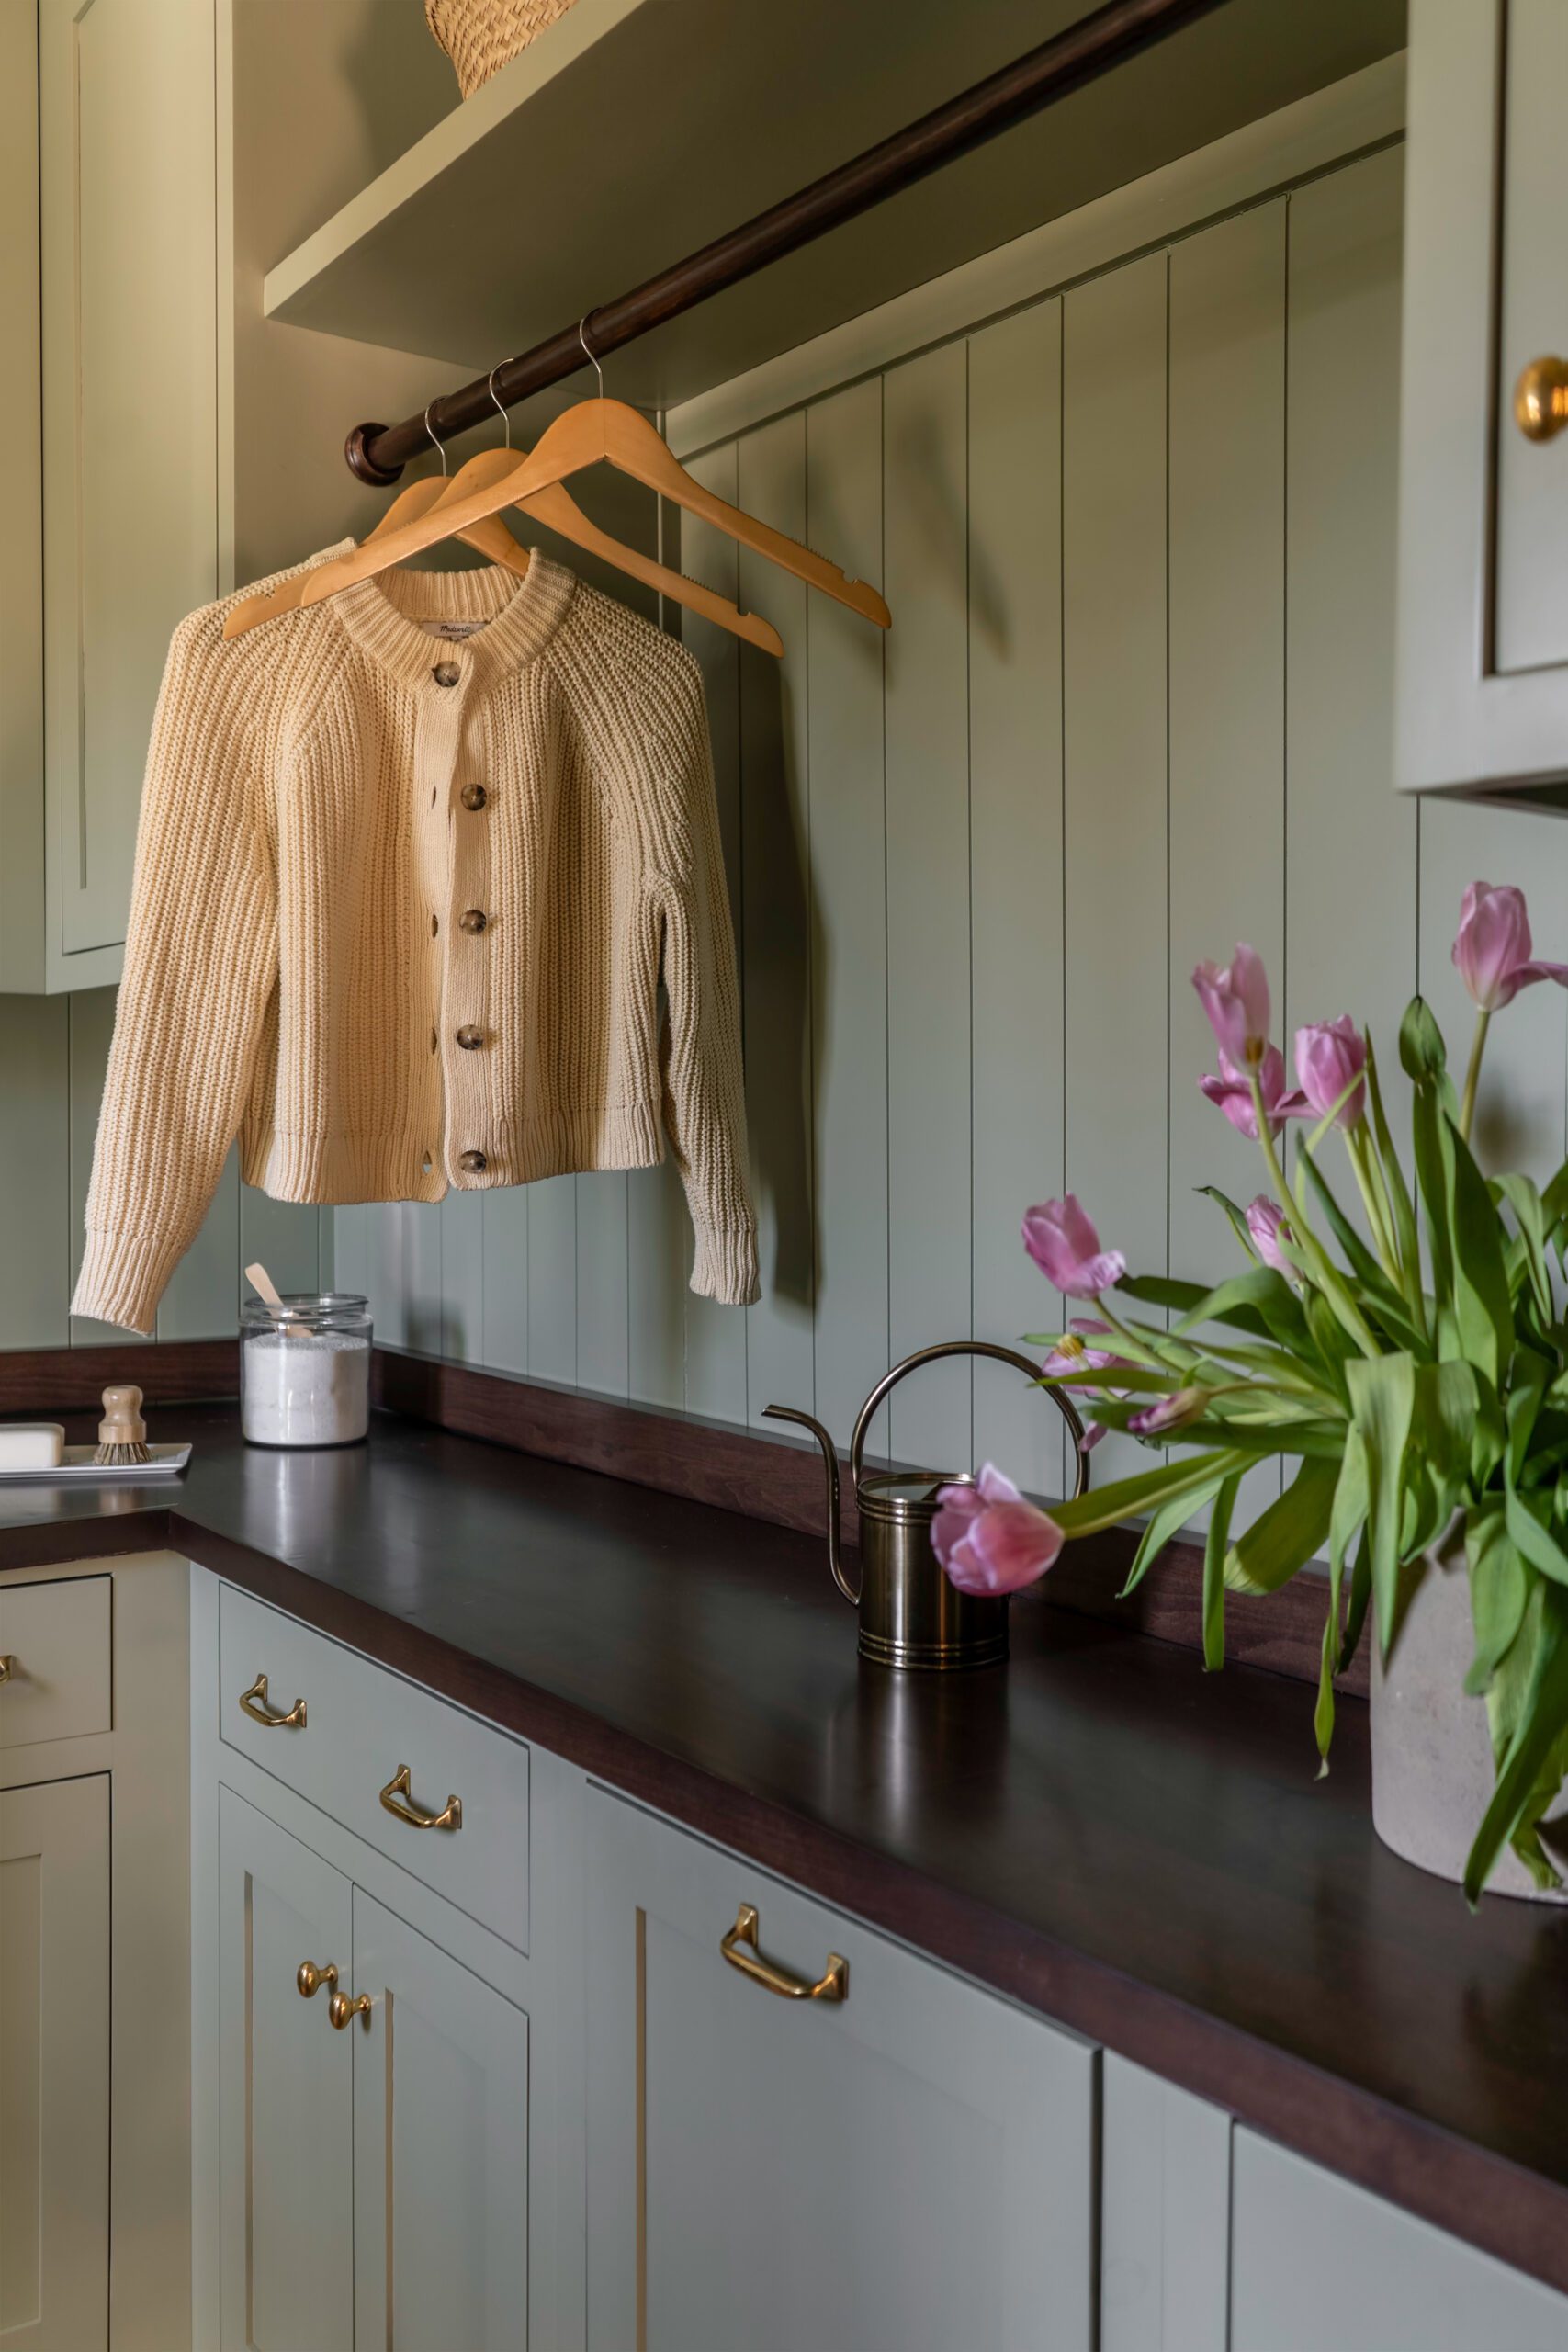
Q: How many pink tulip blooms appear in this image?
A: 9